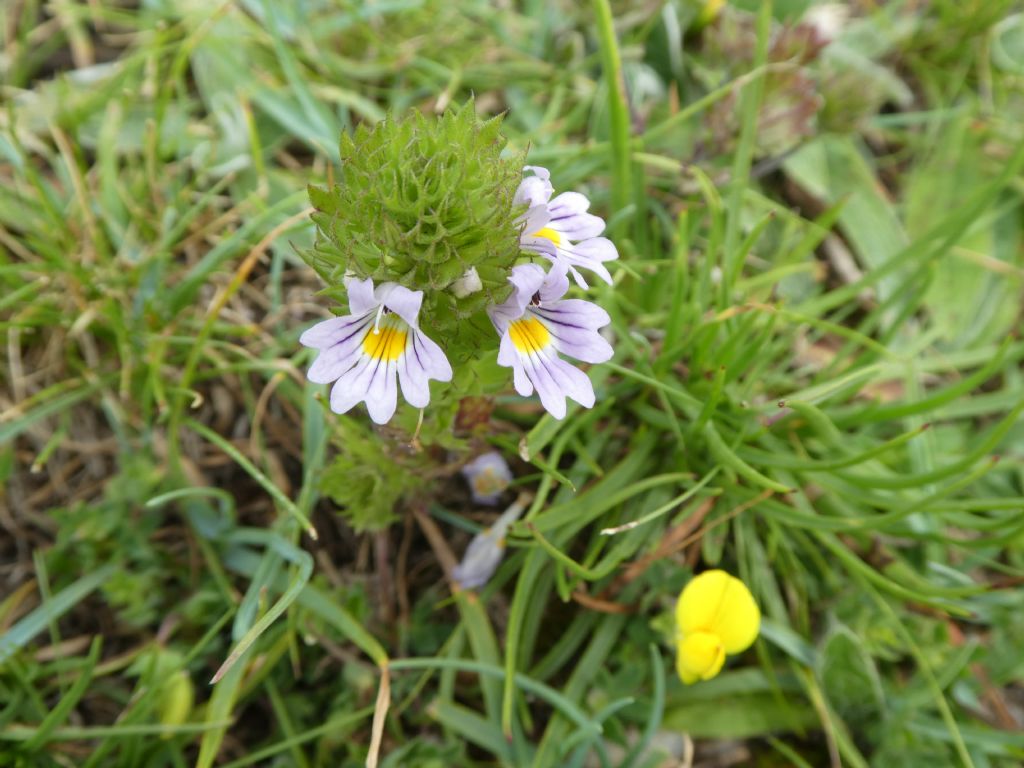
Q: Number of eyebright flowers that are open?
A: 3